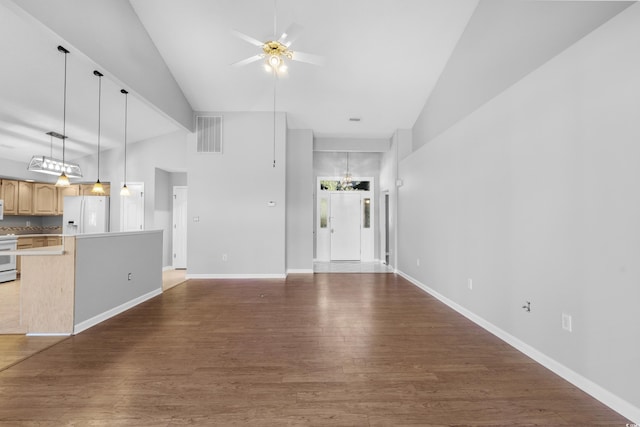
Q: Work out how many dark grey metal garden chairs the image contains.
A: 0